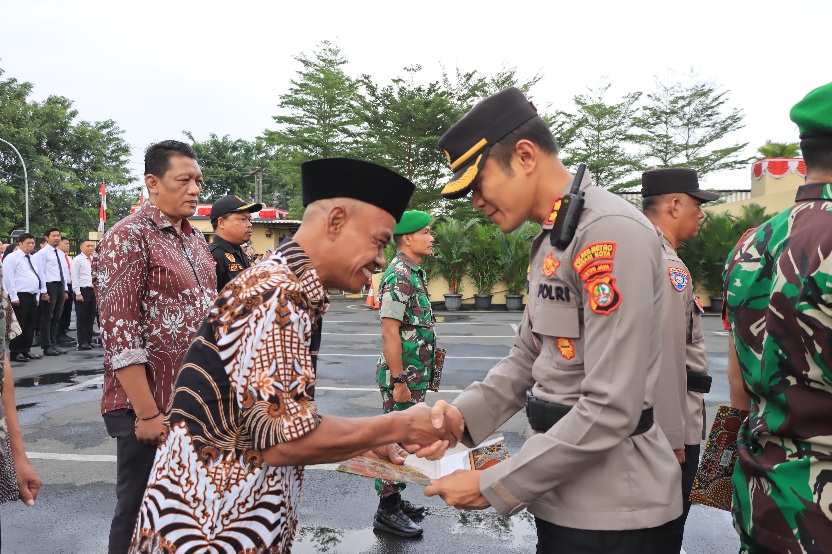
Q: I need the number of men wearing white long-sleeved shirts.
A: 4